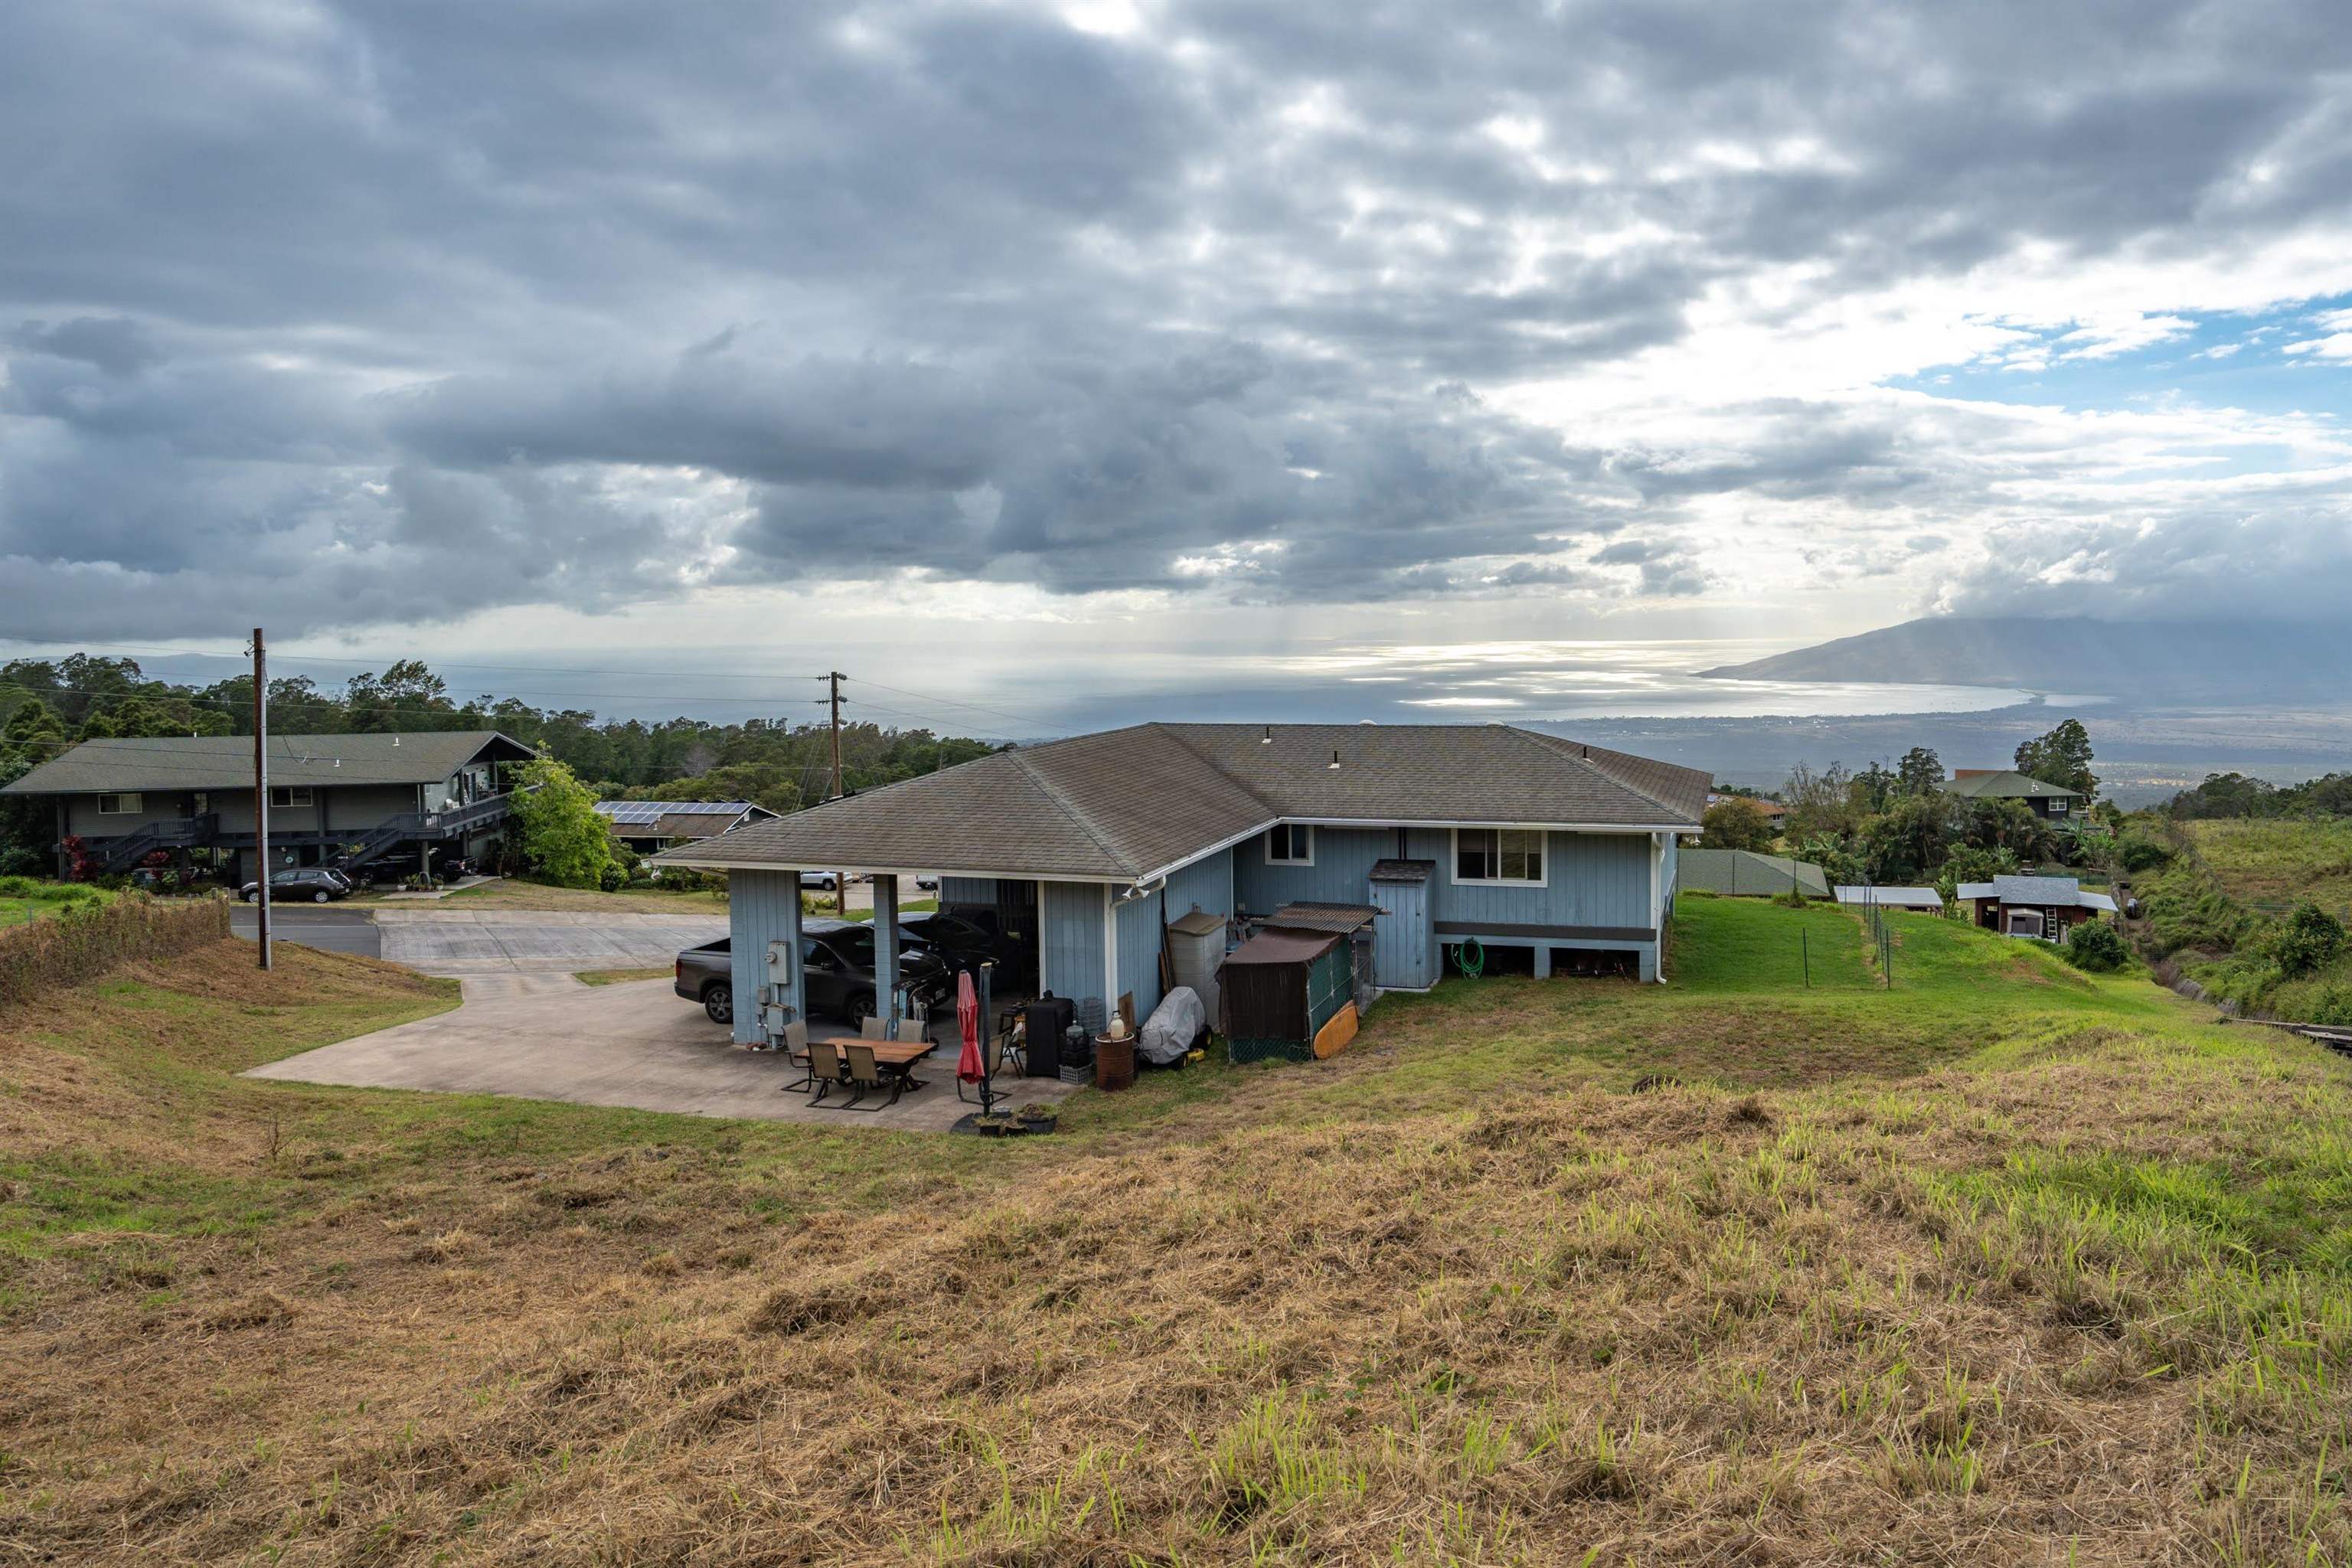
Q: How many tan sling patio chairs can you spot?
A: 6